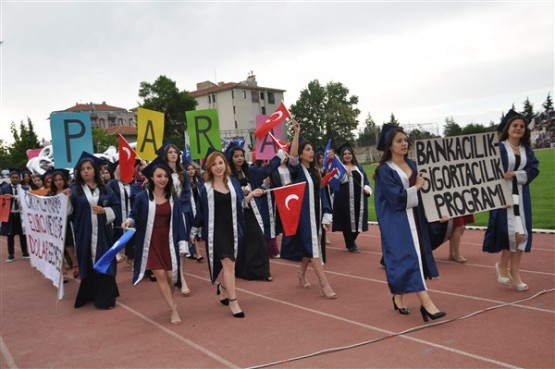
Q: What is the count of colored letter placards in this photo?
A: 4